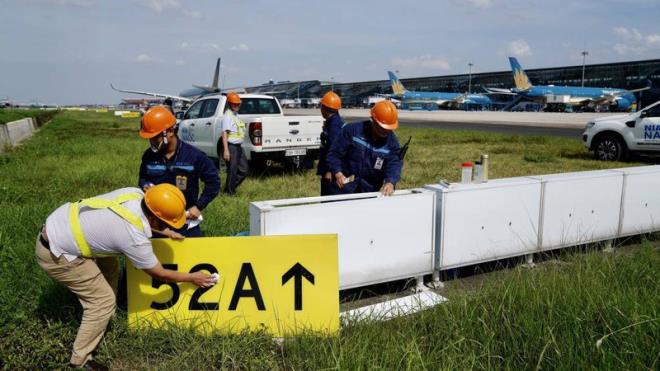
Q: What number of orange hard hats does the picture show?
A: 5